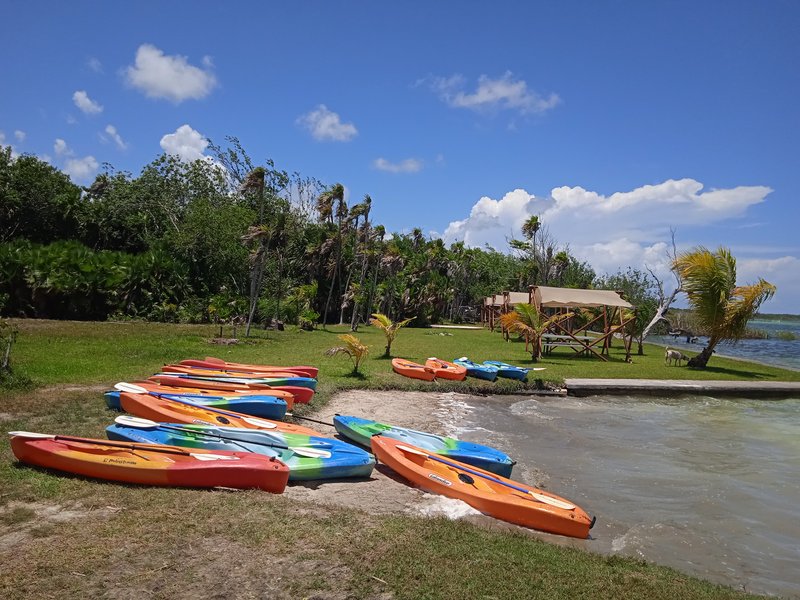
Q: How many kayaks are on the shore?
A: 15